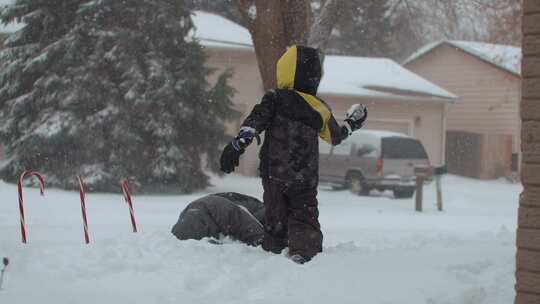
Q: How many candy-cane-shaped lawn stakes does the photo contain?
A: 3